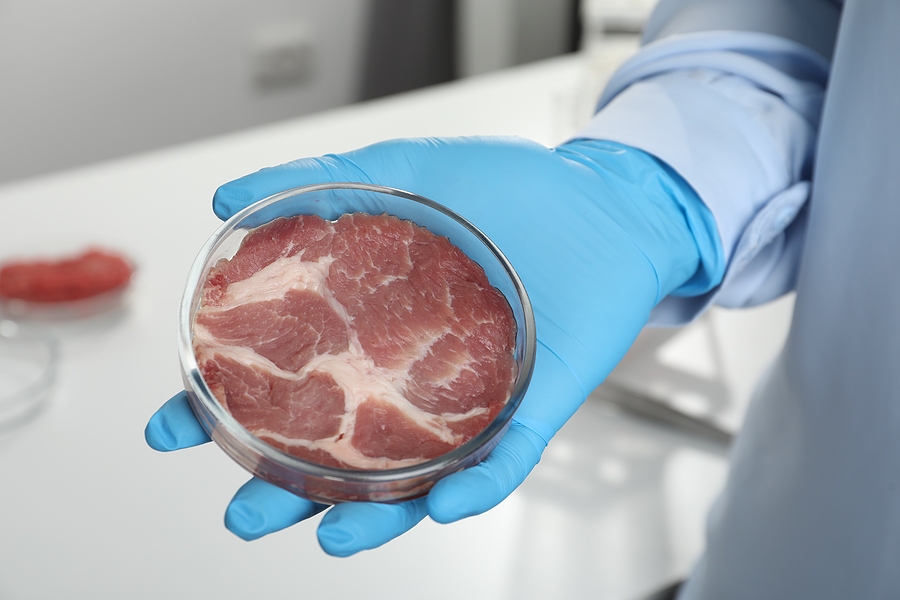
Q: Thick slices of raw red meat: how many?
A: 1